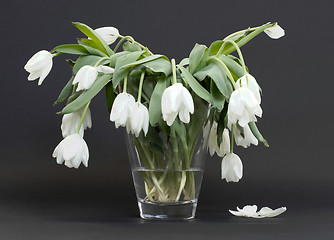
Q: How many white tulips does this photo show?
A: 14